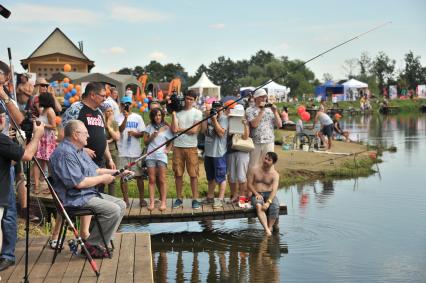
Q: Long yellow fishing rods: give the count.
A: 0